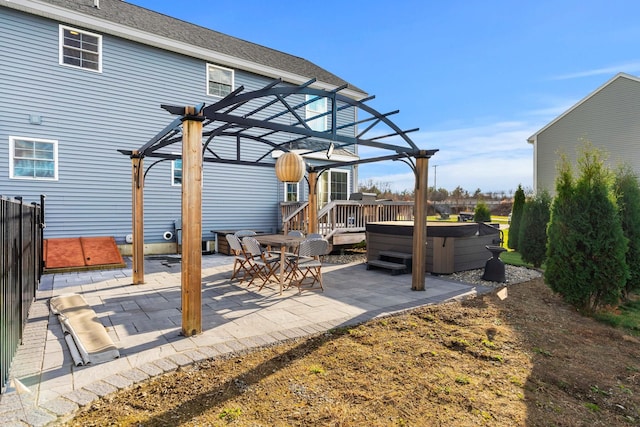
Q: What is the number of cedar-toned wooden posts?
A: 4